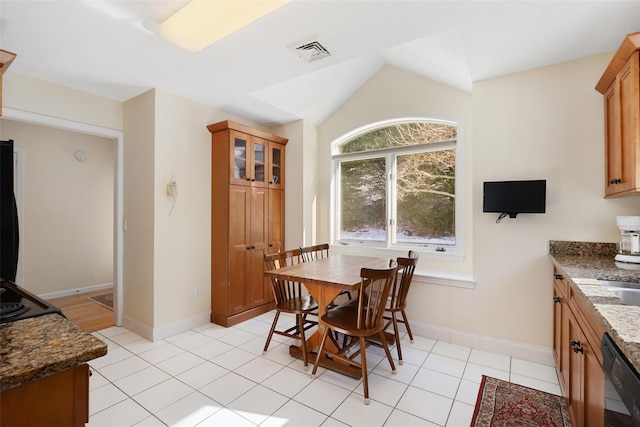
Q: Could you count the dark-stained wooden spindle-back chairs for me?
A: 4